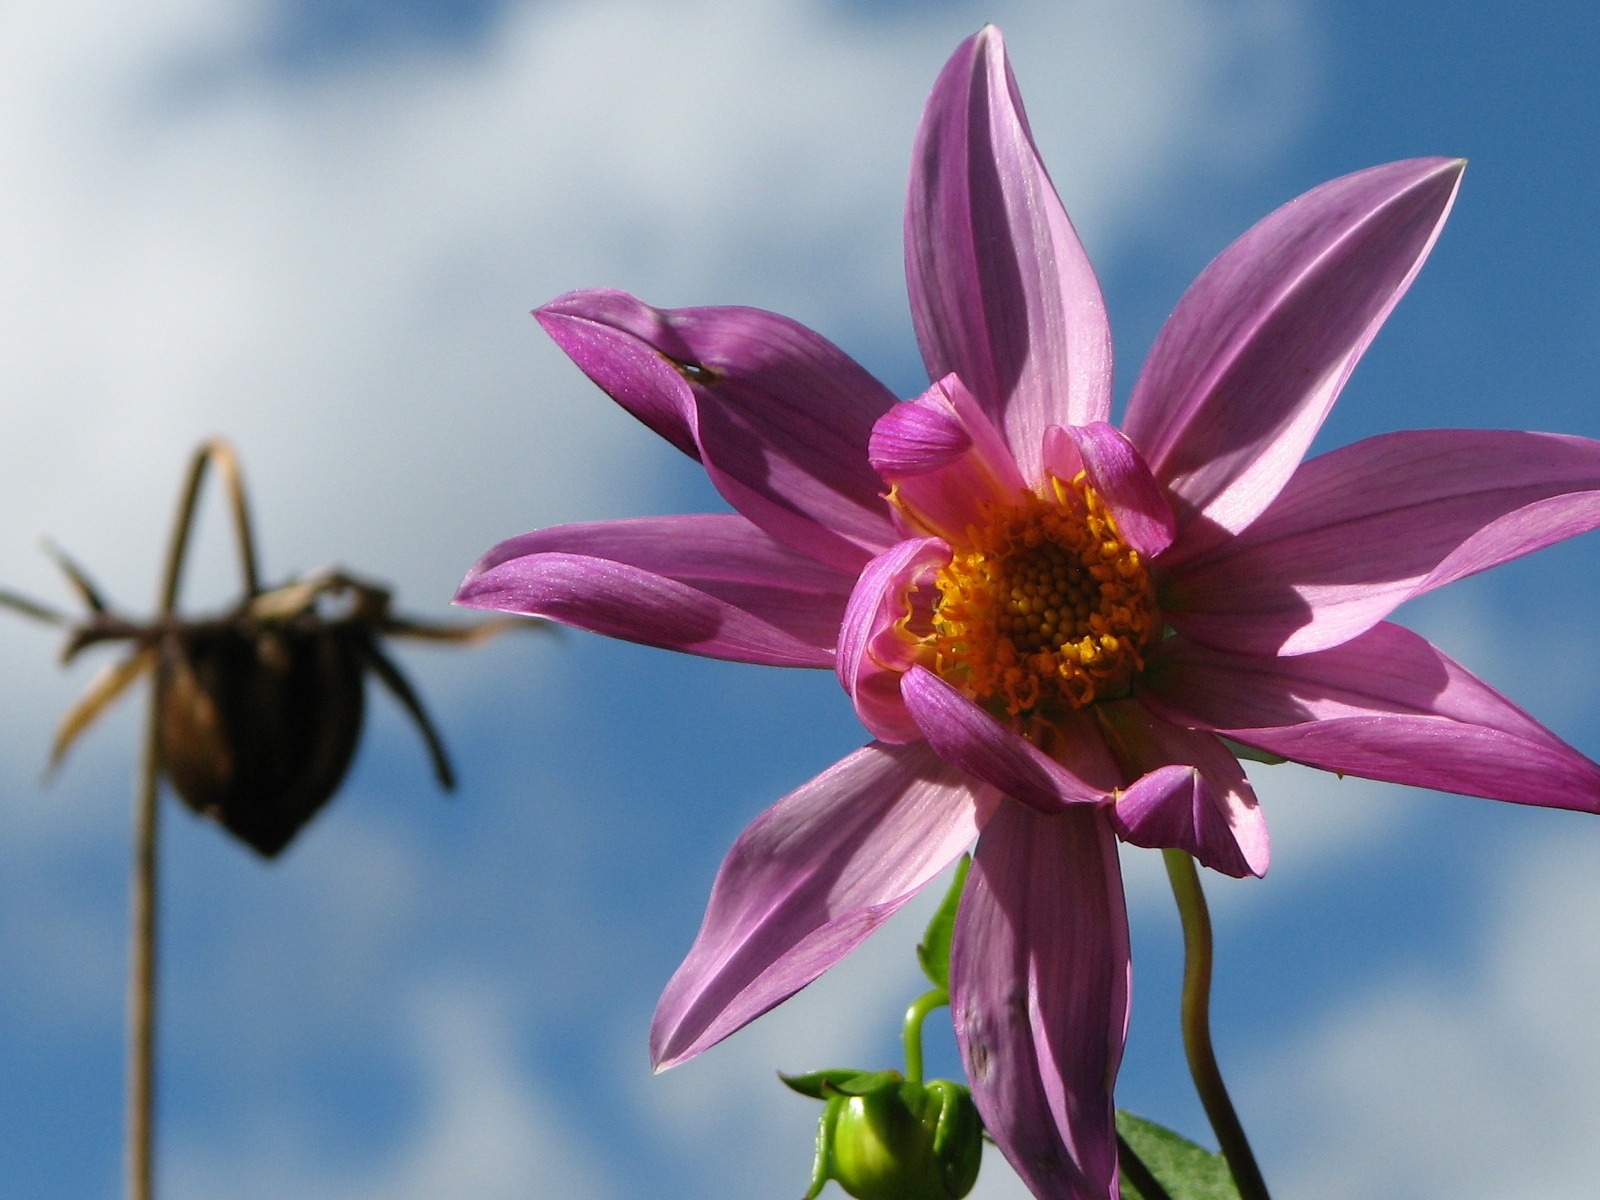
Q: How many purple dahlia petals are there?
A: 13